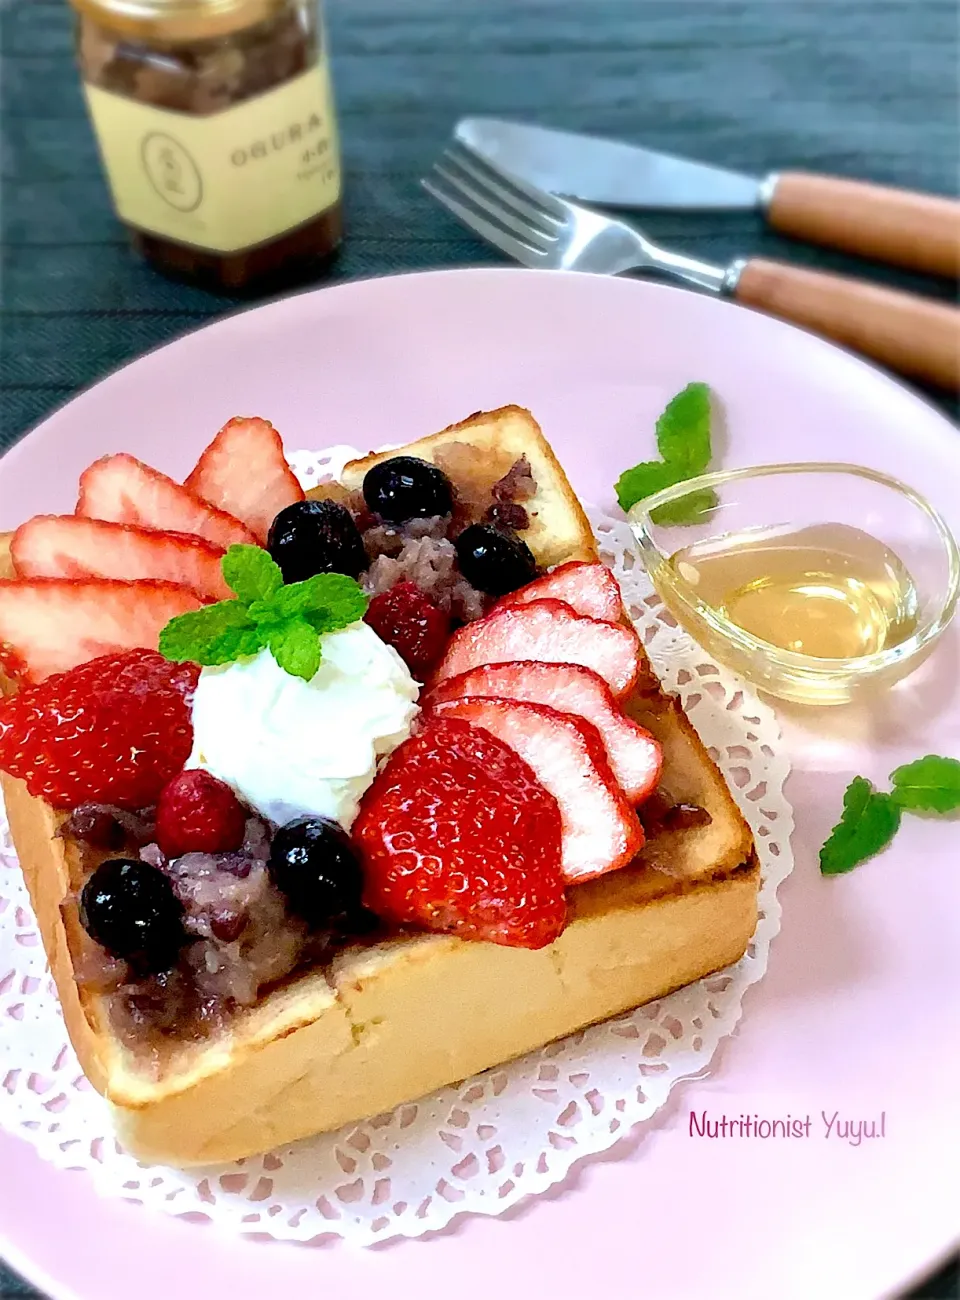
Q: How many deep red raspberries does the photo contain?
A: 2